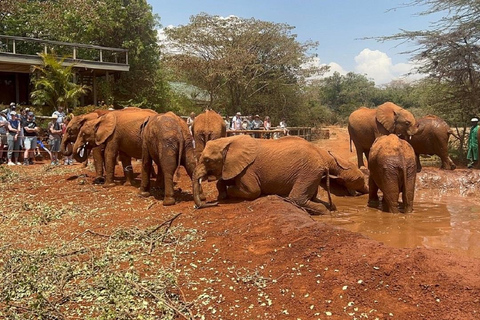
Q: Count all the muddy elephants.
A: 9